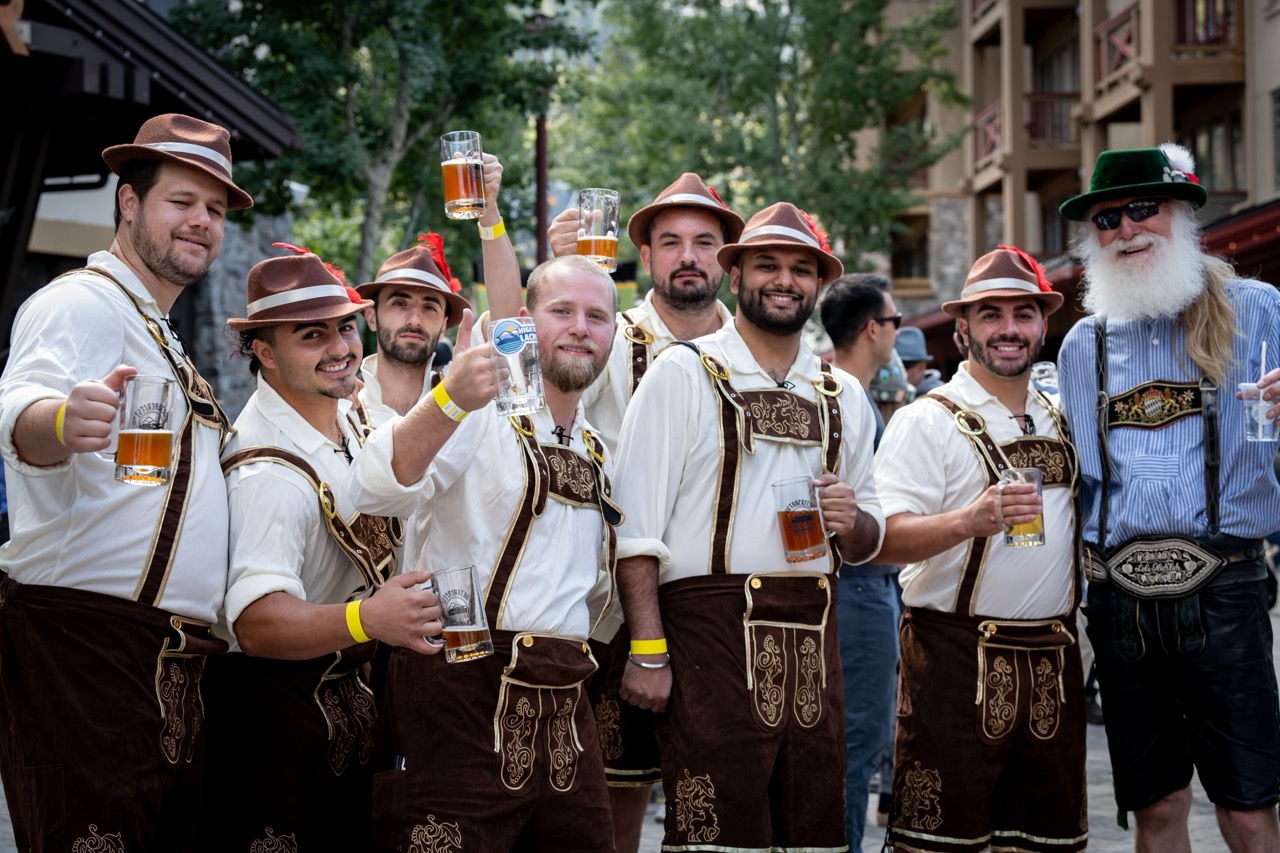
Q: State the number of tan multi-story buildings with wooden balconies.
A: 1